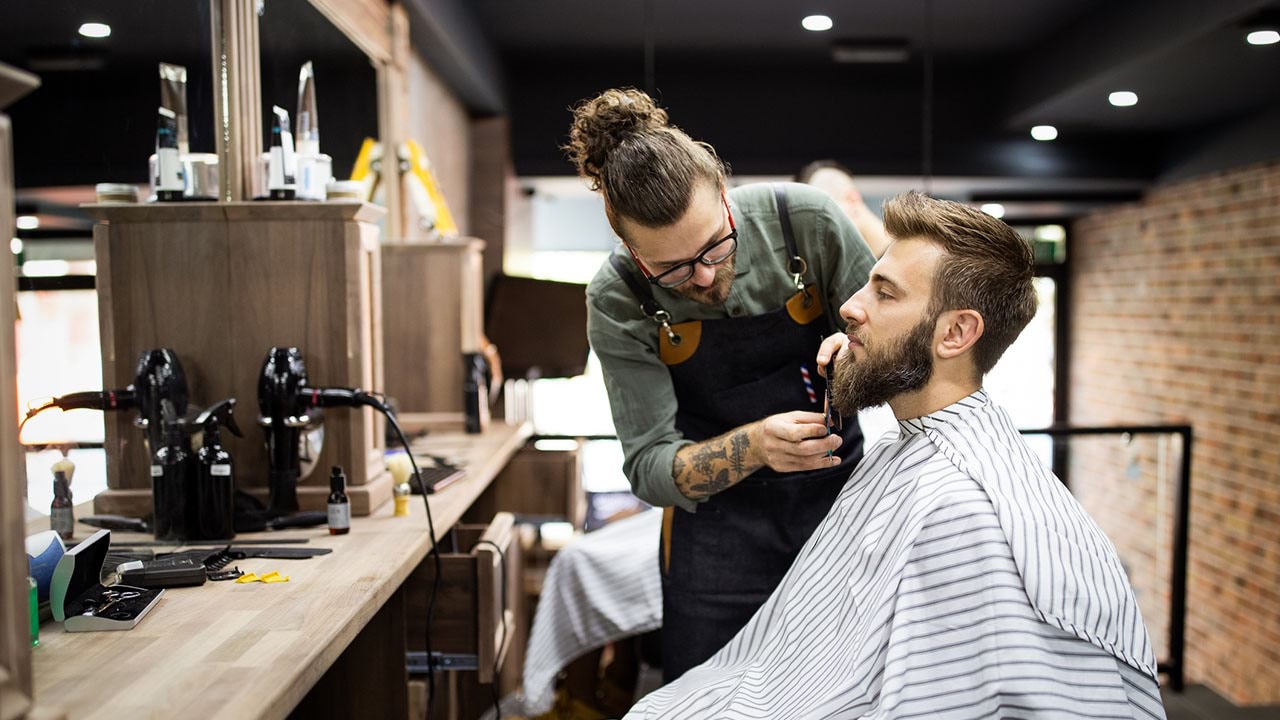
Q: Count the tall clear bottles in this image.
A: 2